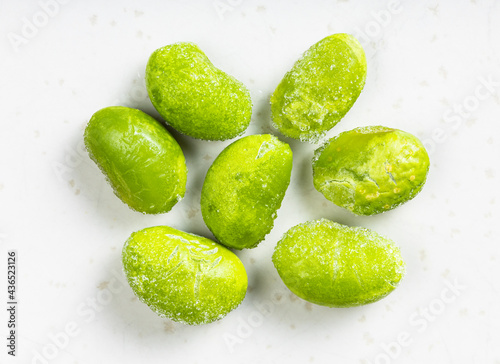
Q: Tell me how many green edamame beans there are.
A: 7